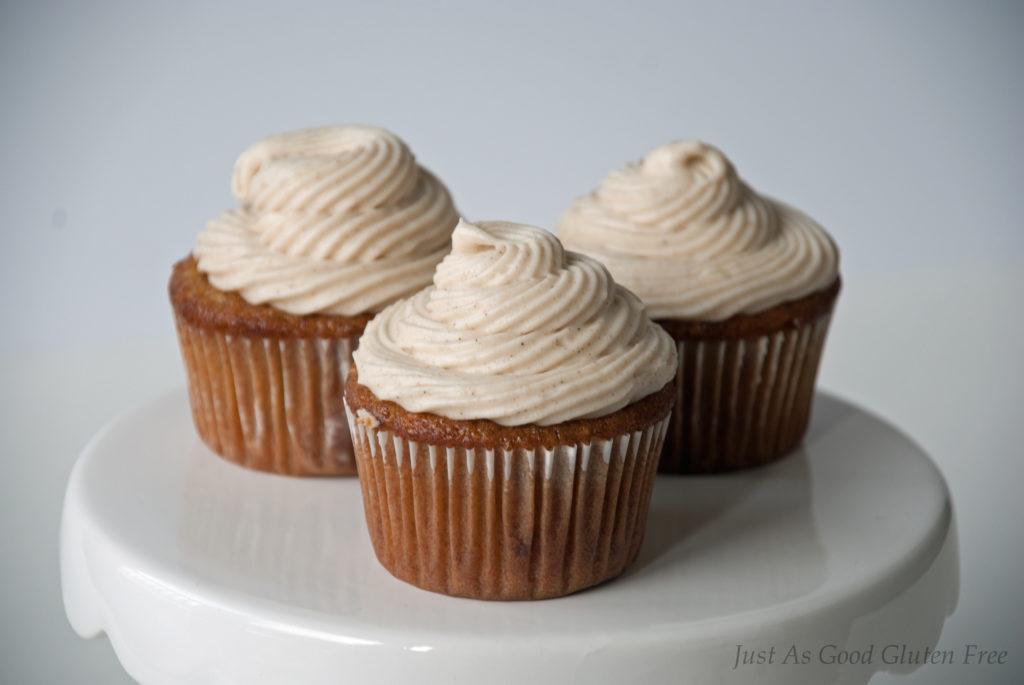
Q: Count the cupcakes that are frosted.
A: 3